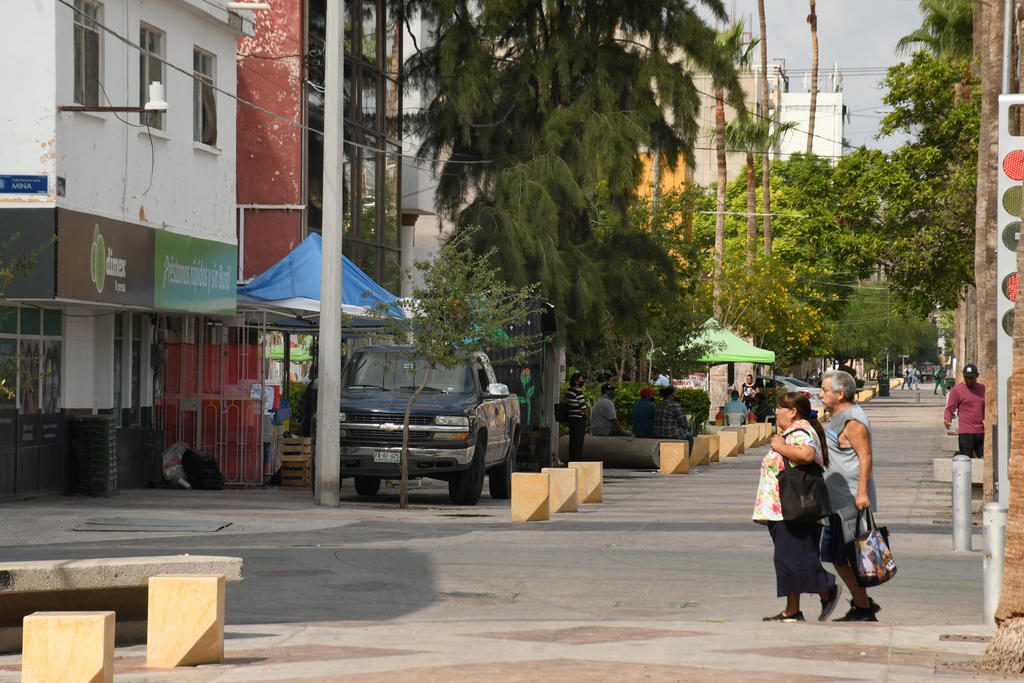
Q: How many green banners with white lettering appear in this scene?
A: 1